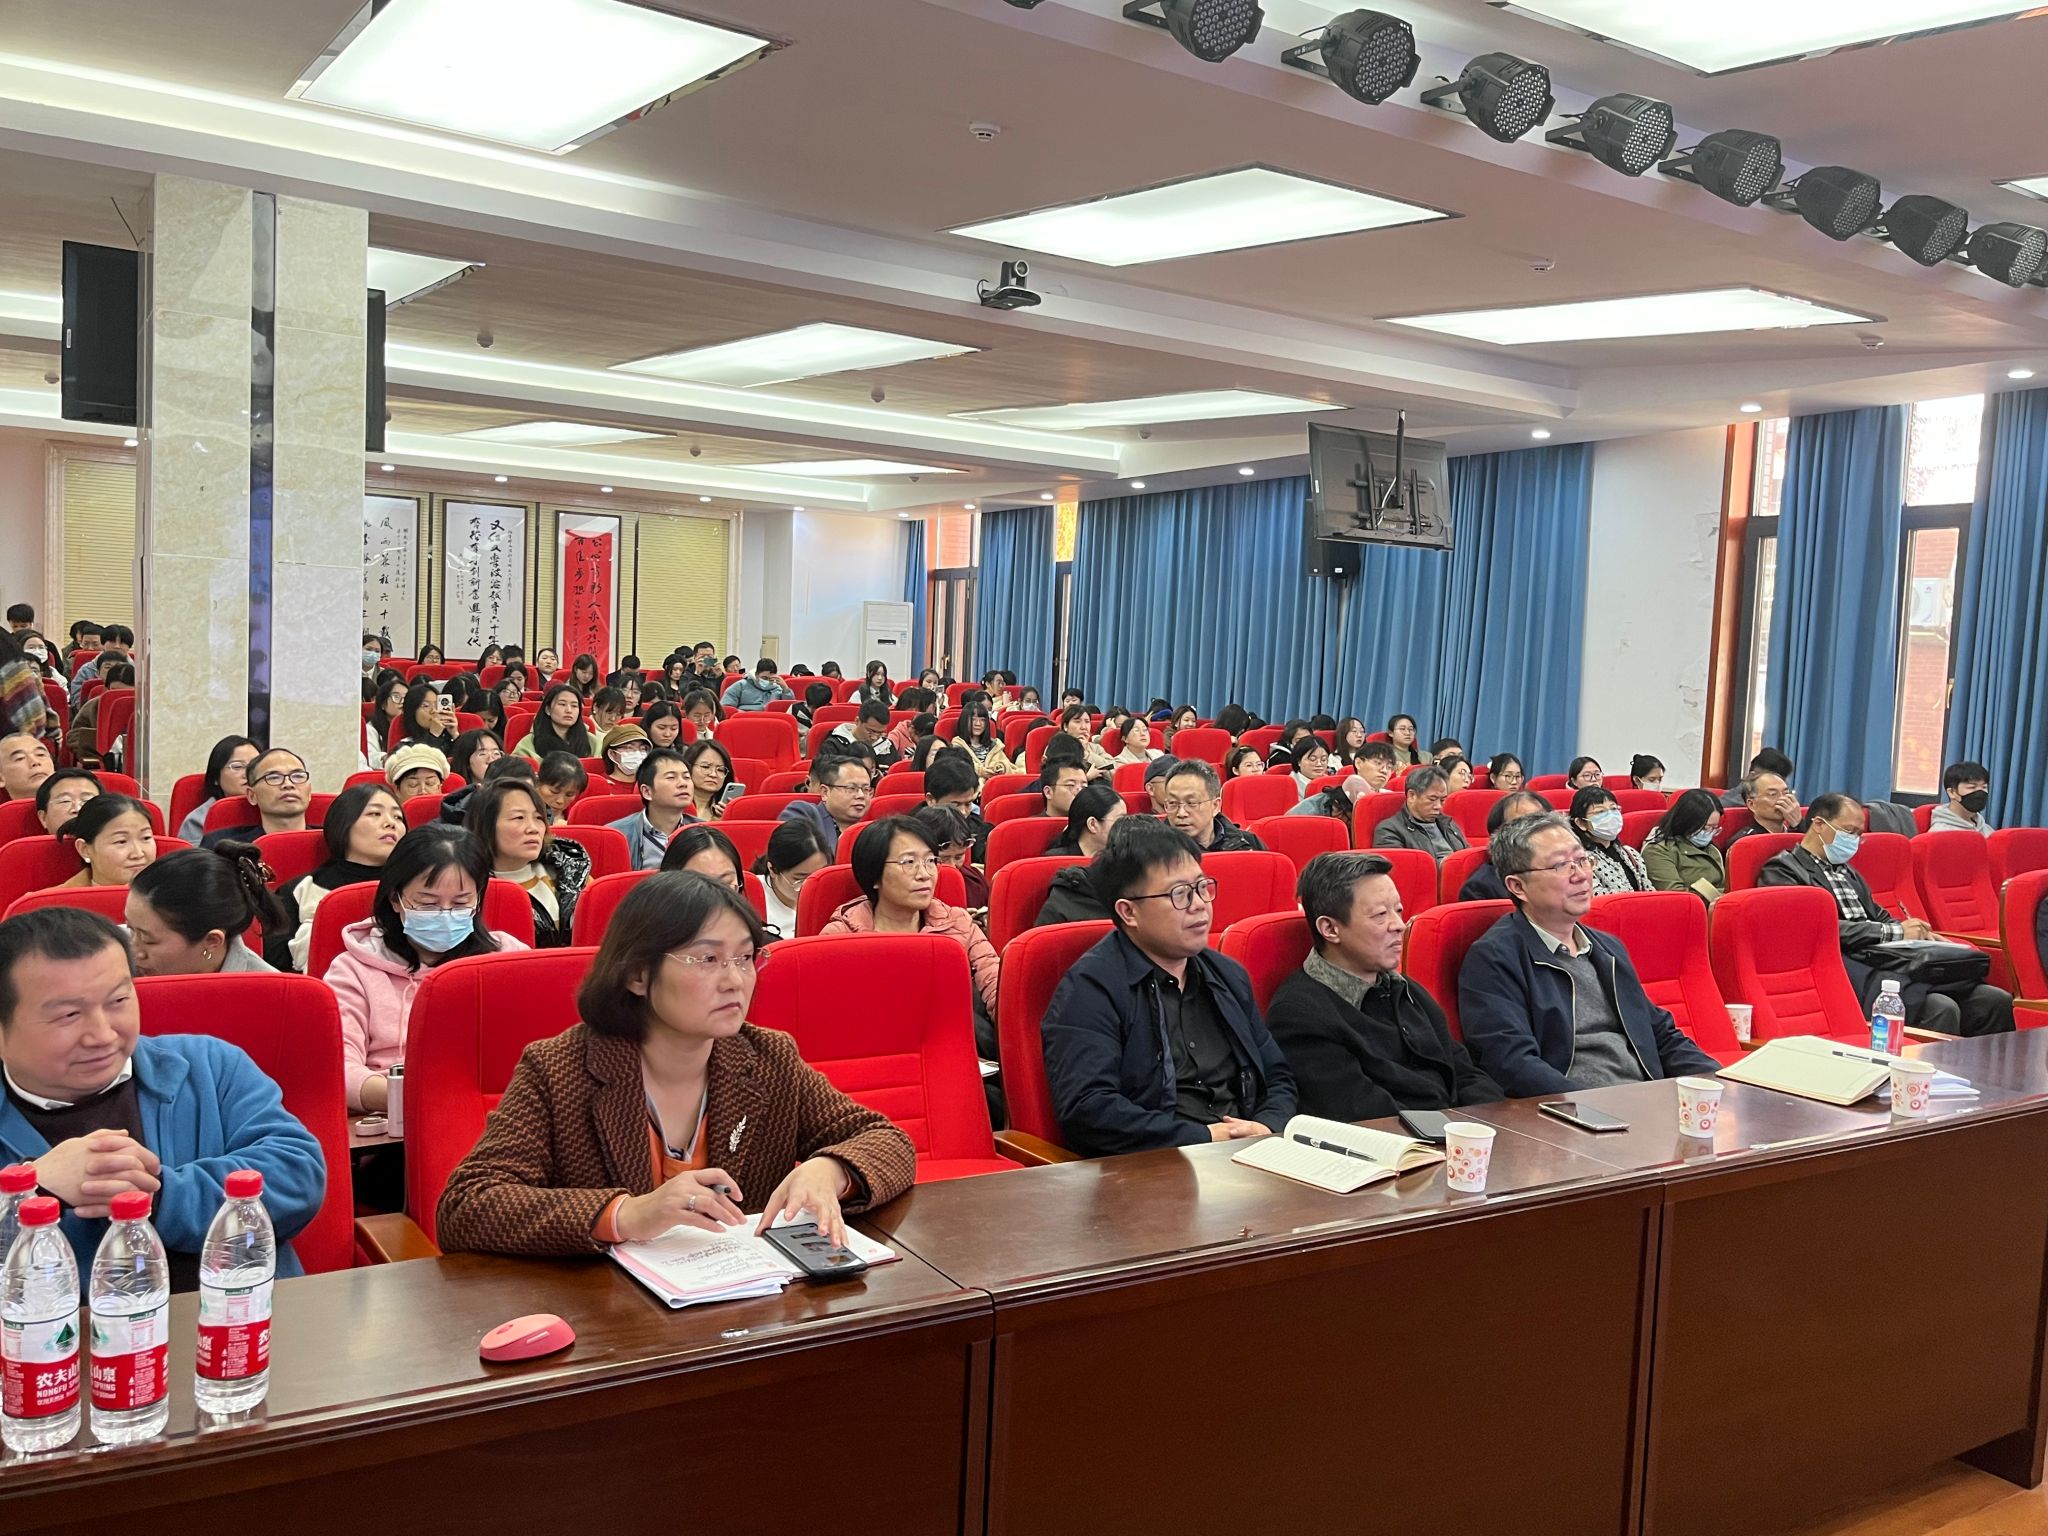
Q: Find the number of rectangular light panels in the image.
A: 10